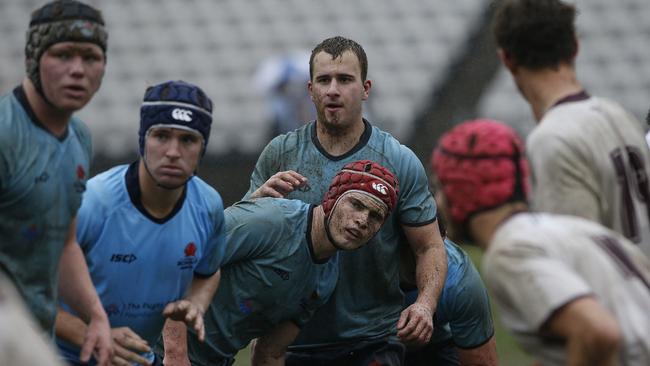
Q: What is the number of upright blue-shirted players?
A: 3